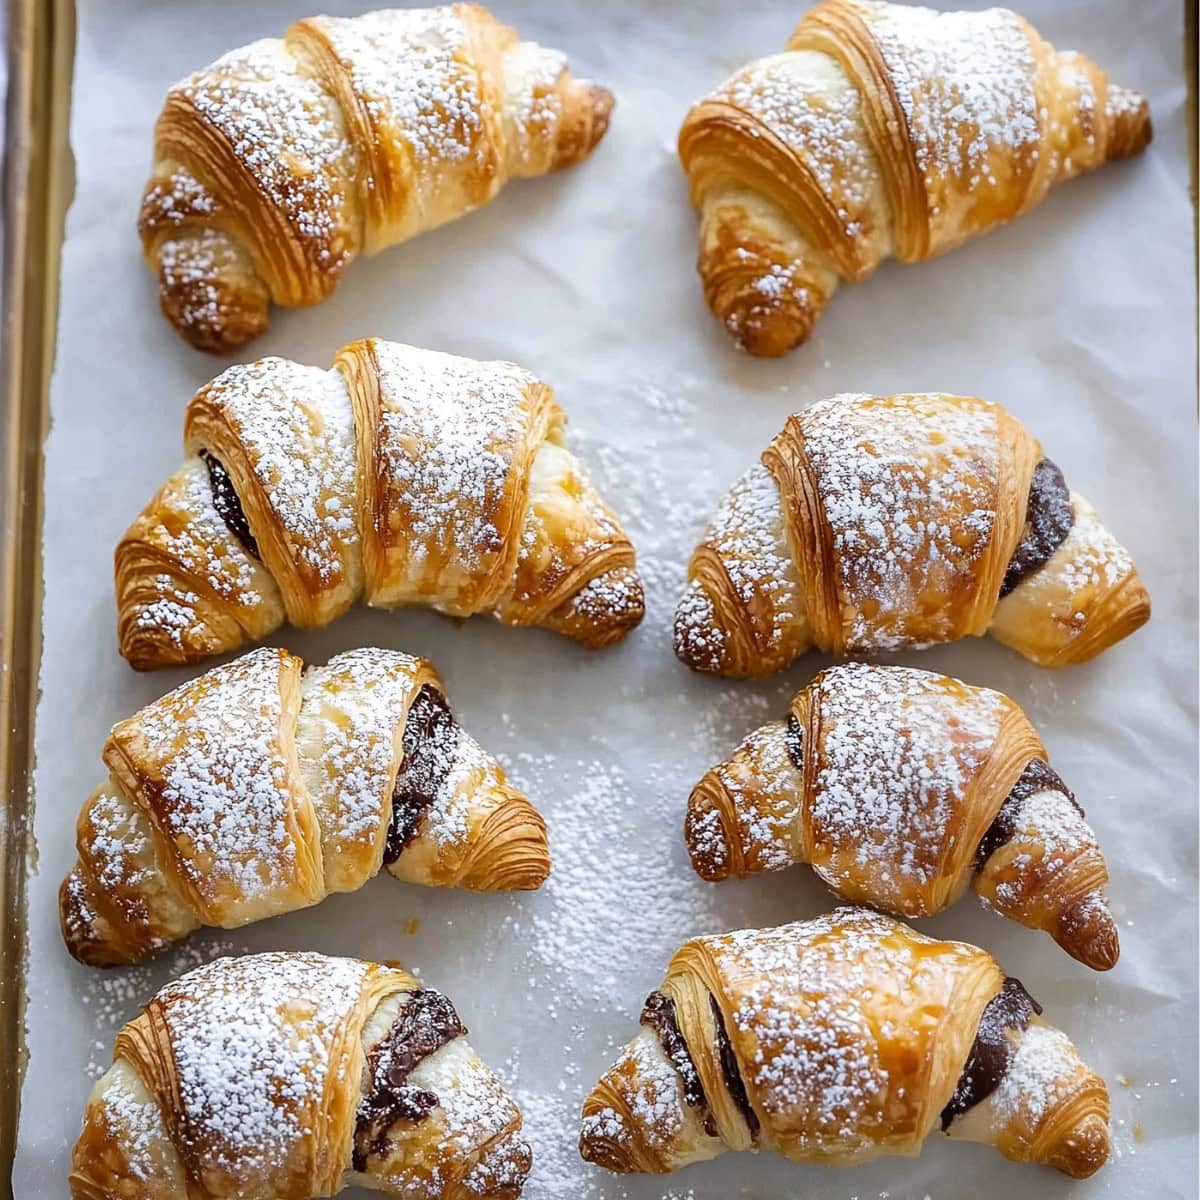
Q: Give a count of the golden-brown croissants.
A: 8